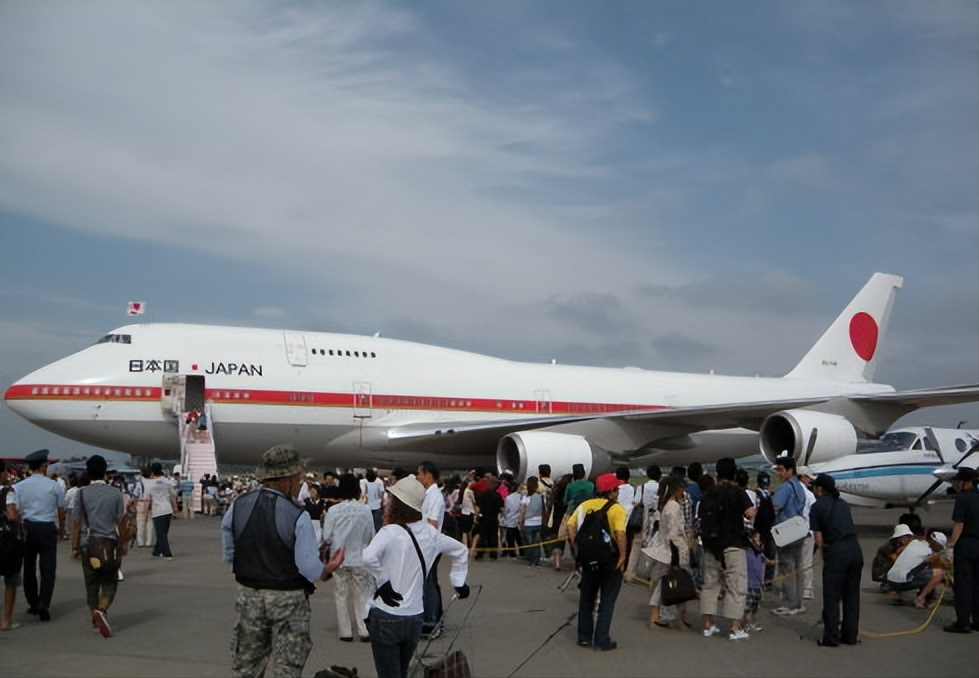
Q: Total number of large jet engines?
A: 2